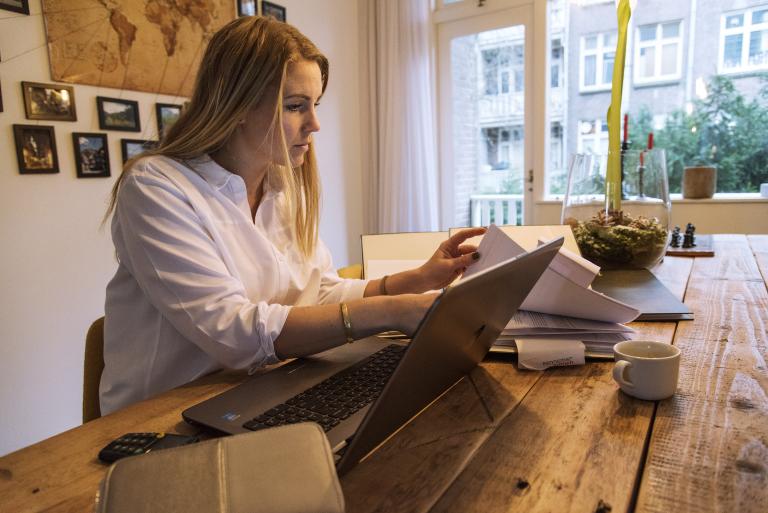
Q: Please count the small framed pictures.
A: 9